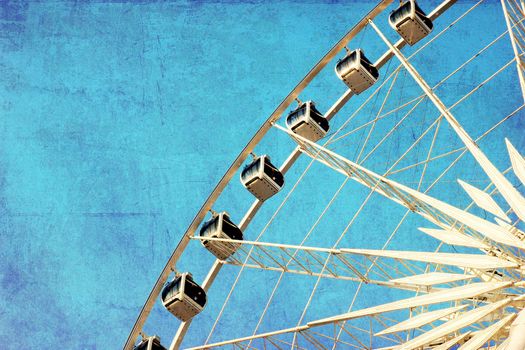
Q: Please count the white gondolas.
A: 7